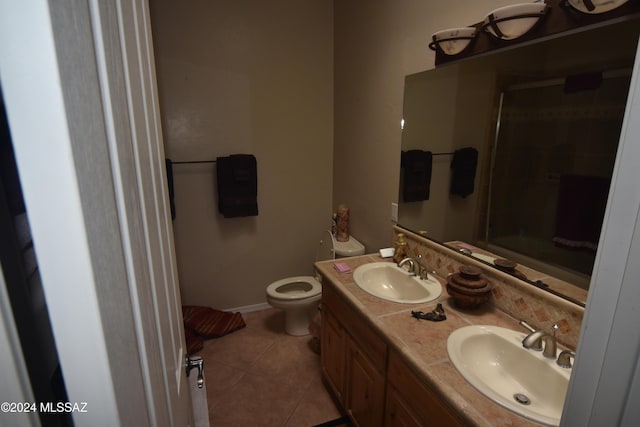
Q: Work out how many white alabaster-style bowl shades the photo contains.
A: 3